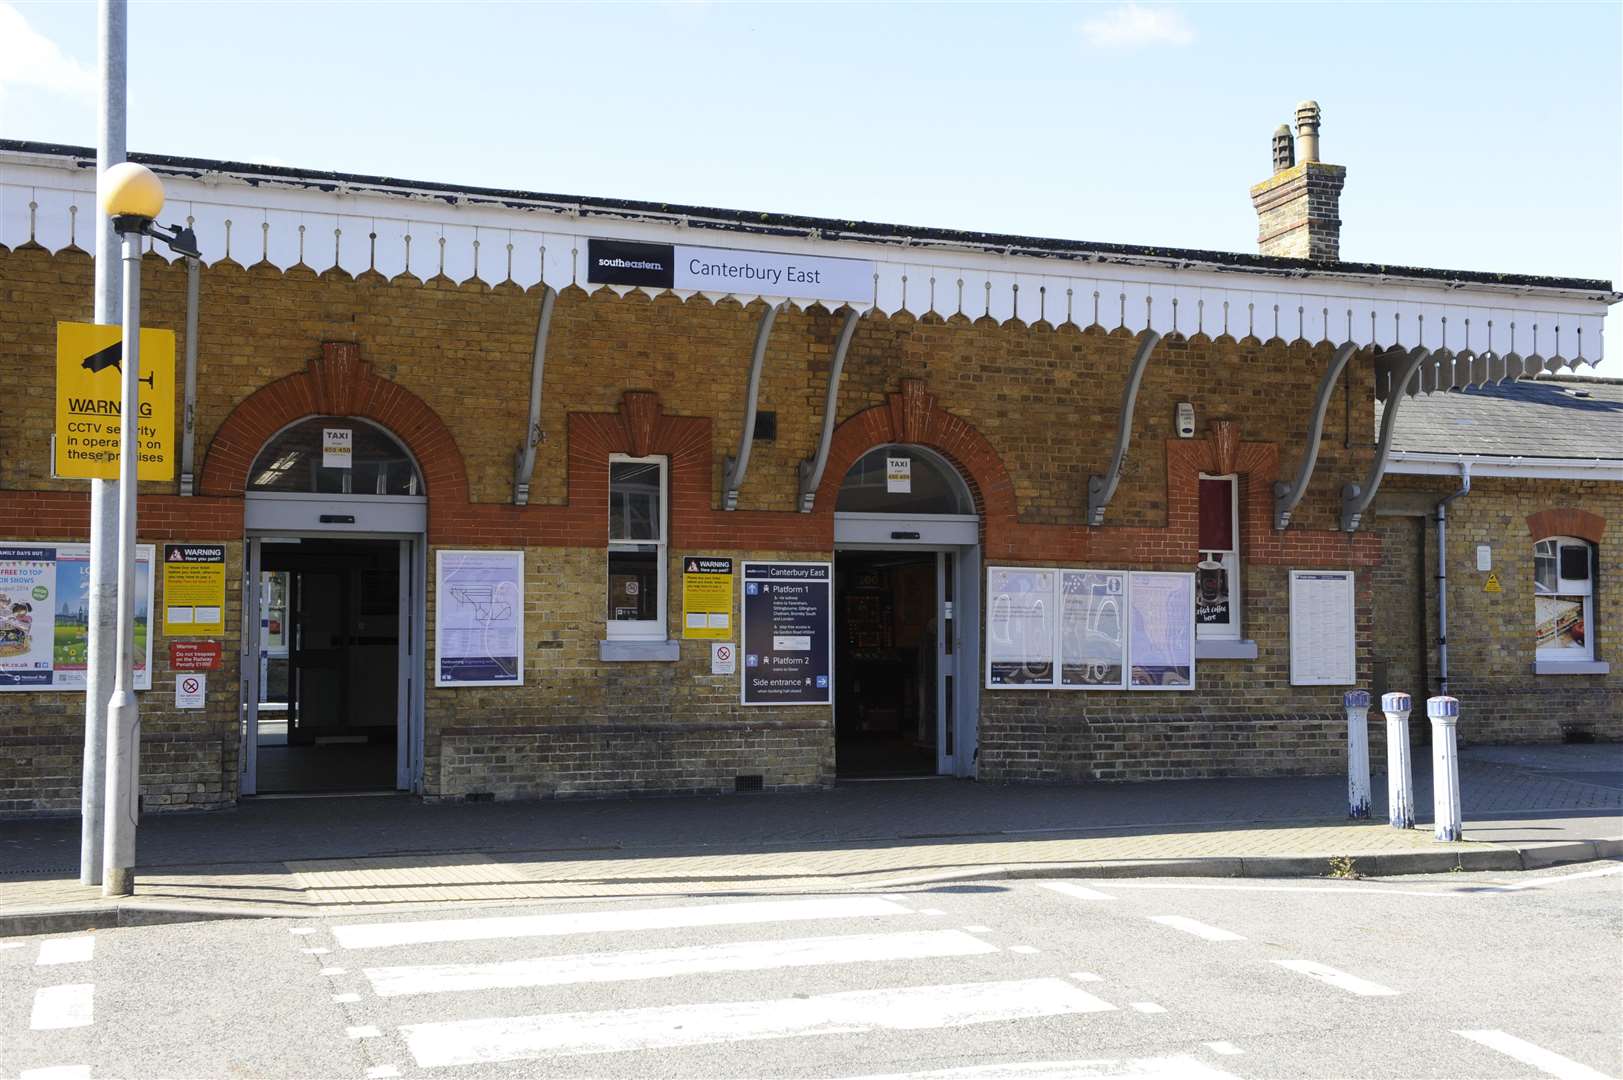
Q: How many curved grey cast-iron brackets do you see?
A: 7